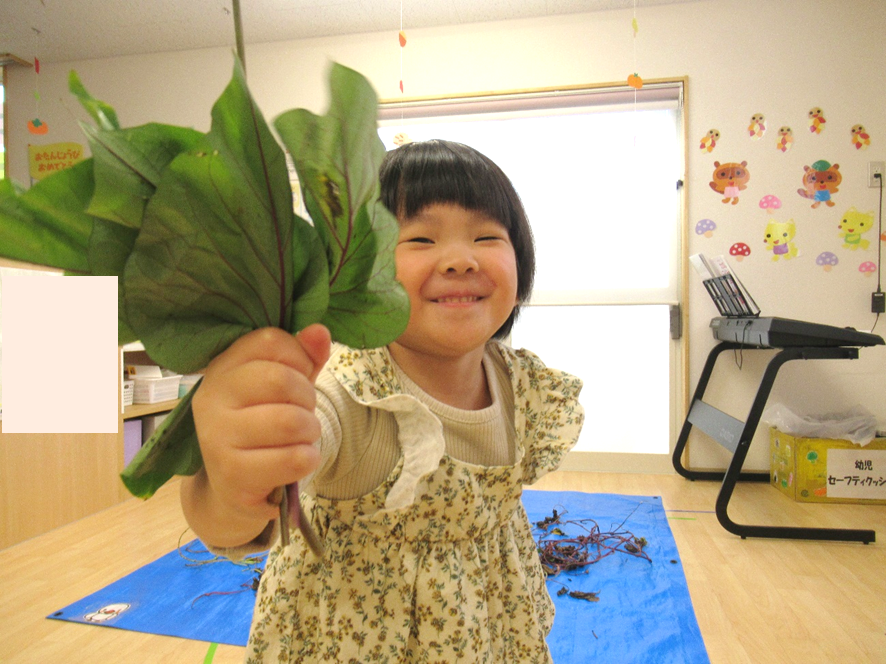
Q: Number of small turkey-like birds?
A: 5